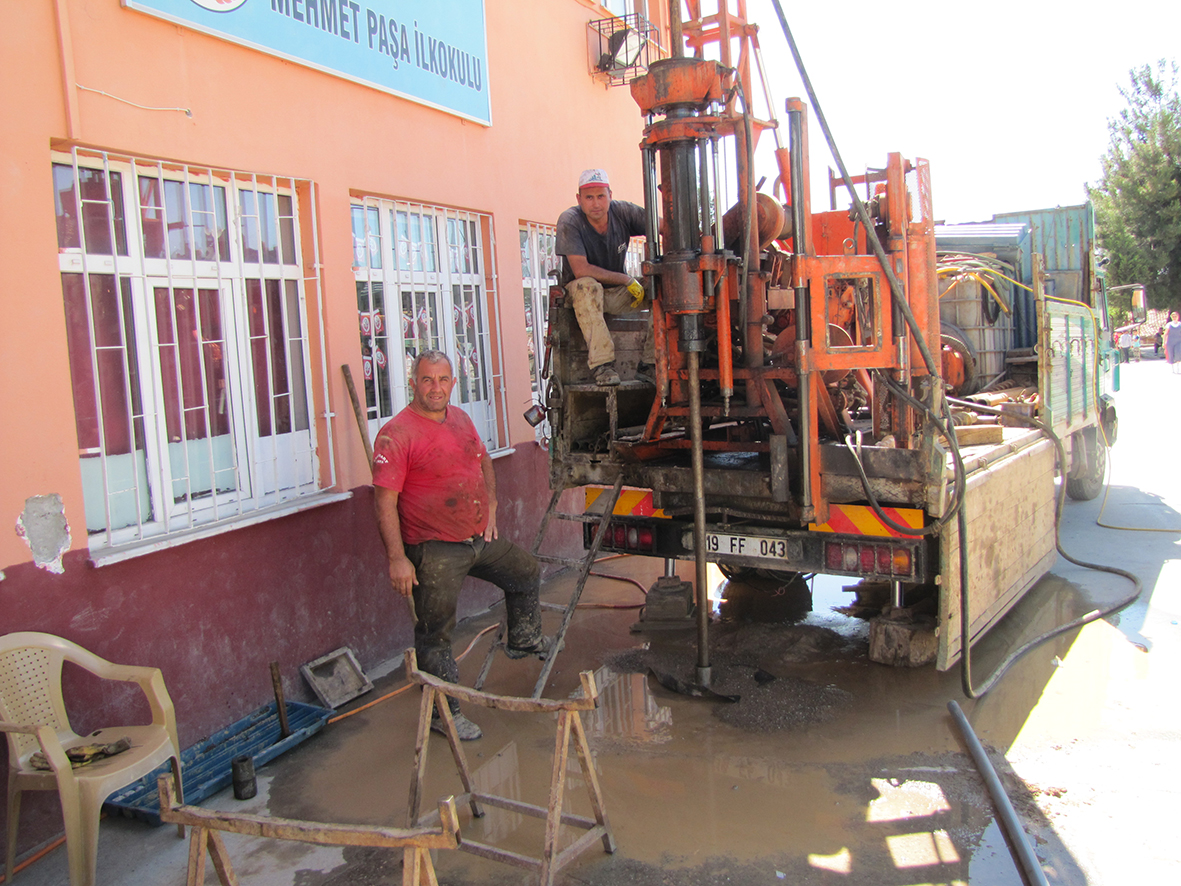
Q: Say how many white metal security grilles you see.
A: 3